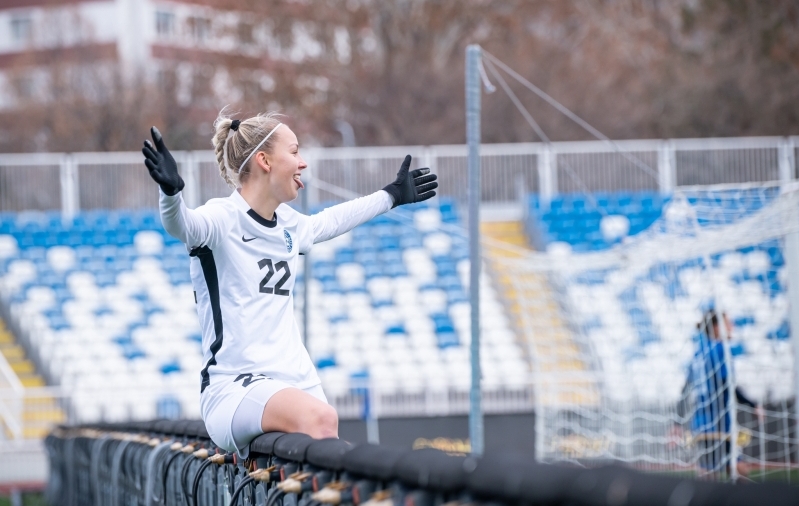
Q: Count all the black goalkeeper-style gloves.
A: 2